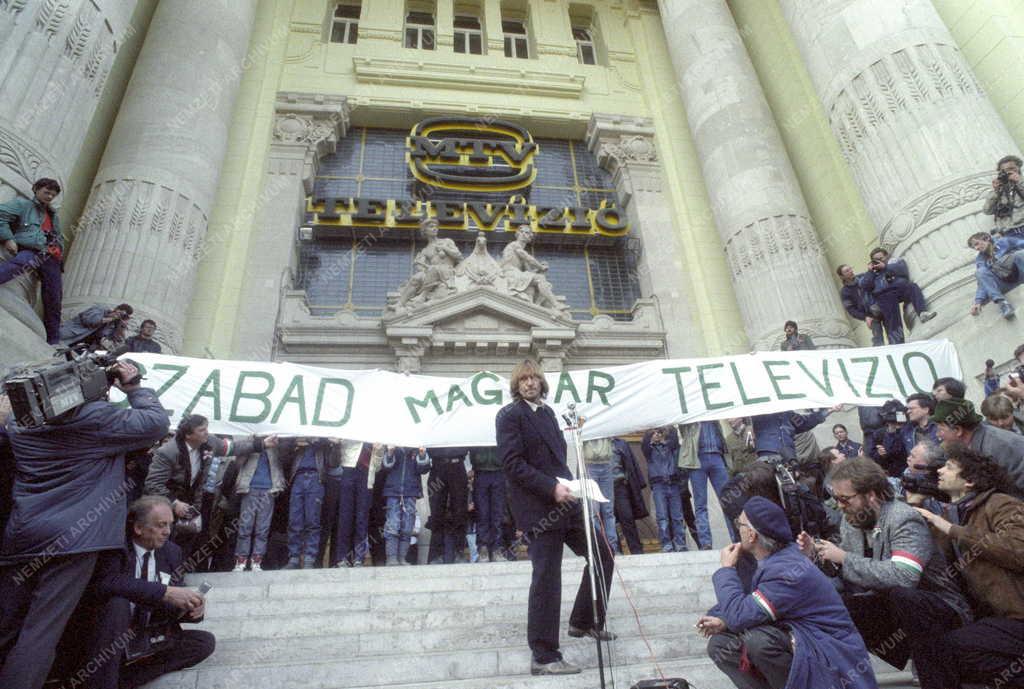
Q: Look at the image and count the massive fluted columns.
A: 4